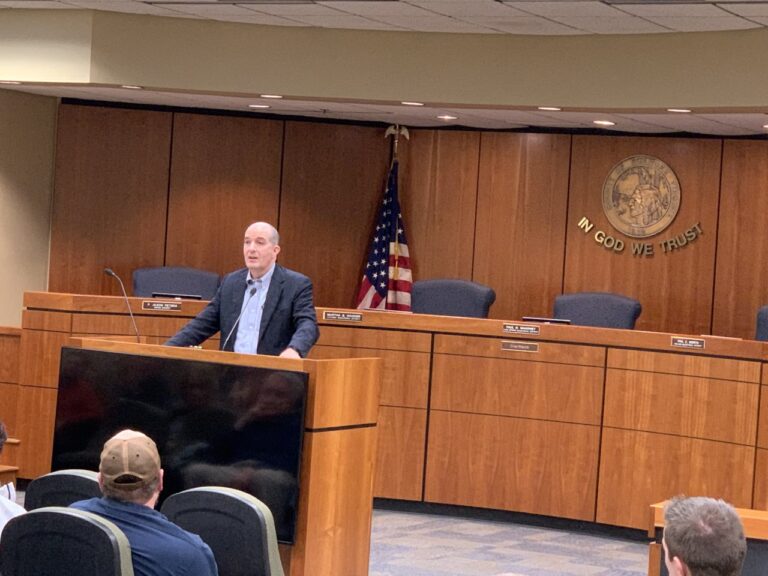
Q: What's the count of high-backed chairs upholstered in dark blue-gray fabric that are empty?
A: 4